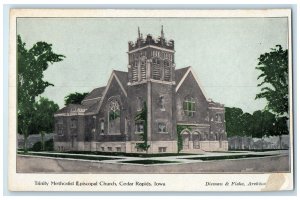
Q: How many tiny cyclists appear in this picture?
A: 0